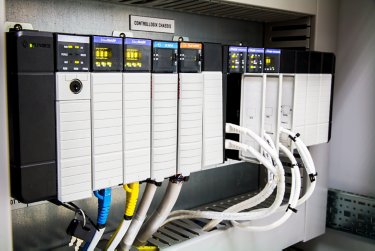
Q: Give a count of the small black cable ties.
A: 4